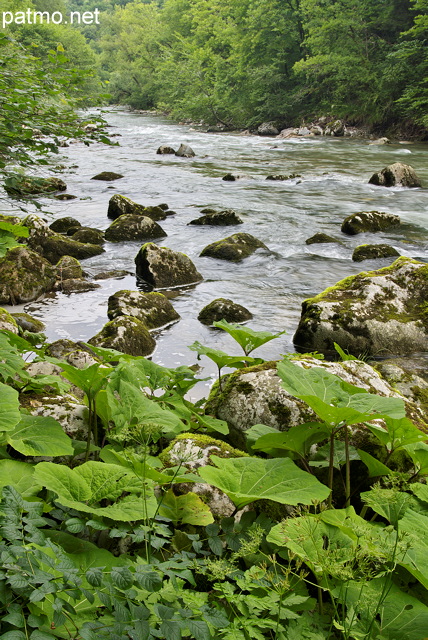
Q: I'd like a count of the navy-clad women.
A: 0